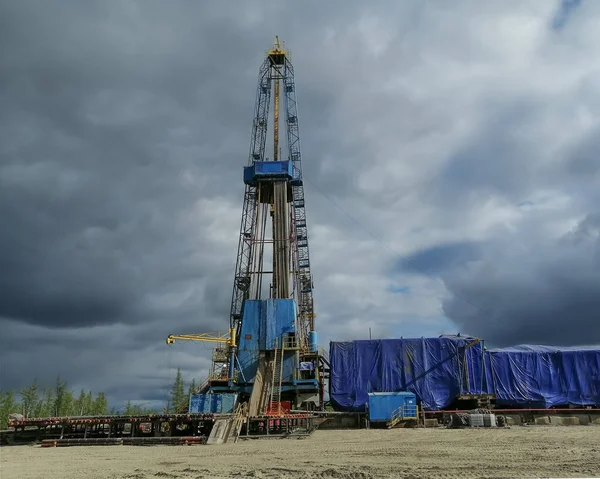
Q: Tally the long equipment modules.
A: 2